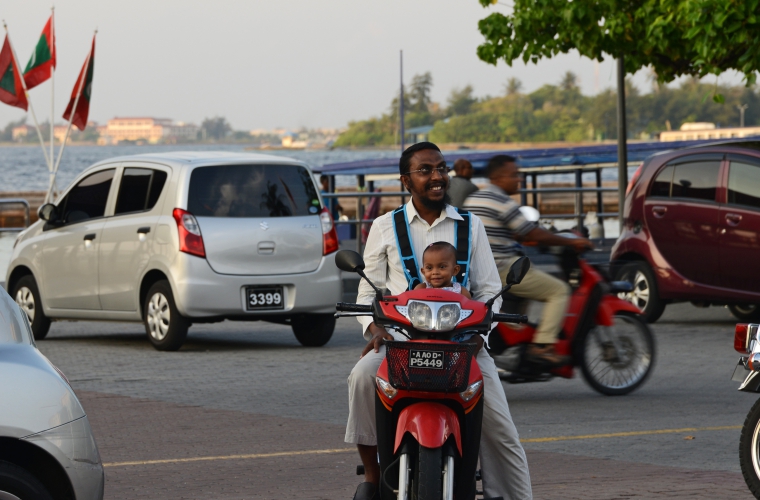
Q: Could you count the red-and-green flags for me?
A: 3